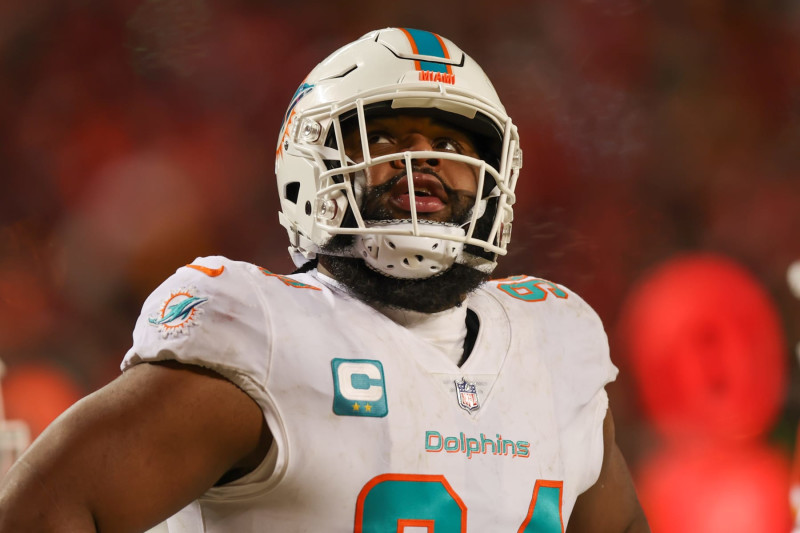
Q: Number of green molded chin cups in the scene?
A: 0